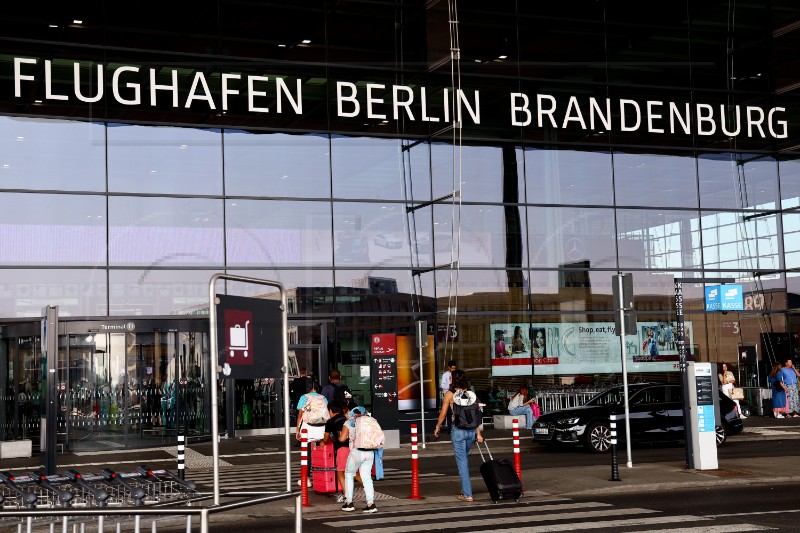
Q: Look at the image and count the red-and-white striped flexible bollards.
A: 3